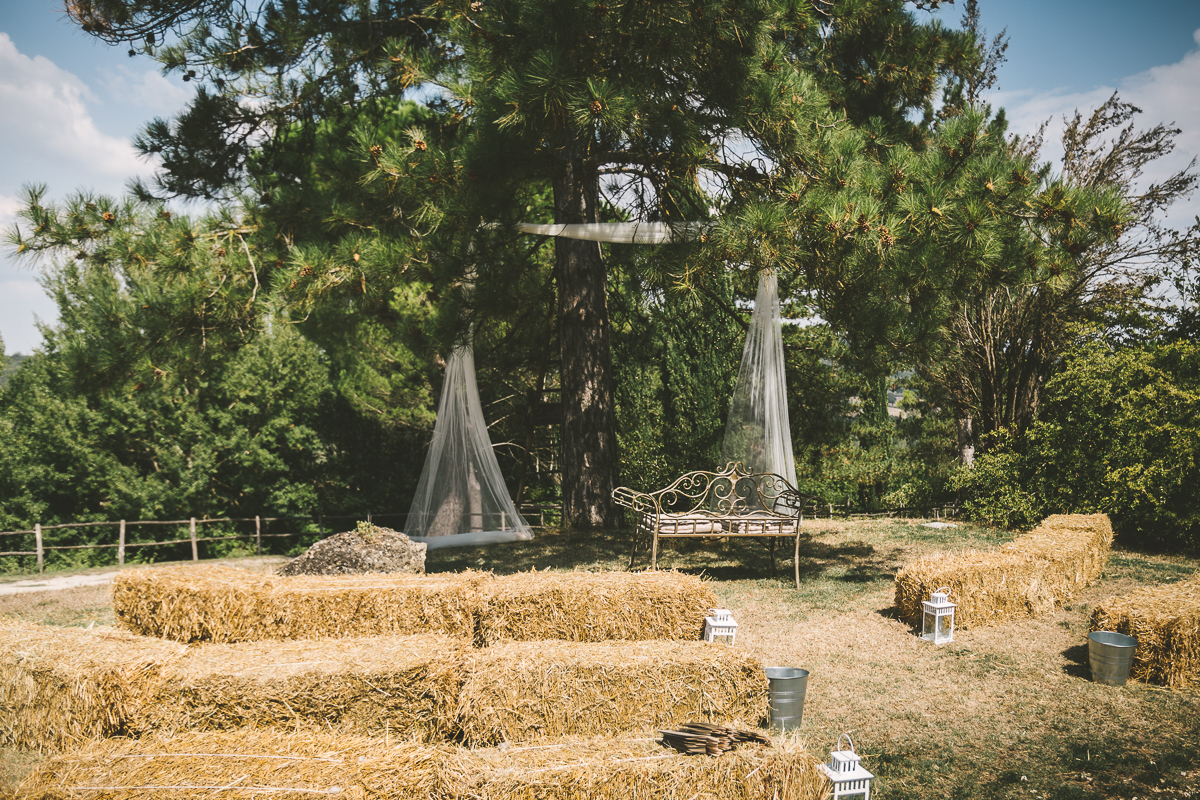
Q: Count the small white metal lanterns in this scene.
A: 3